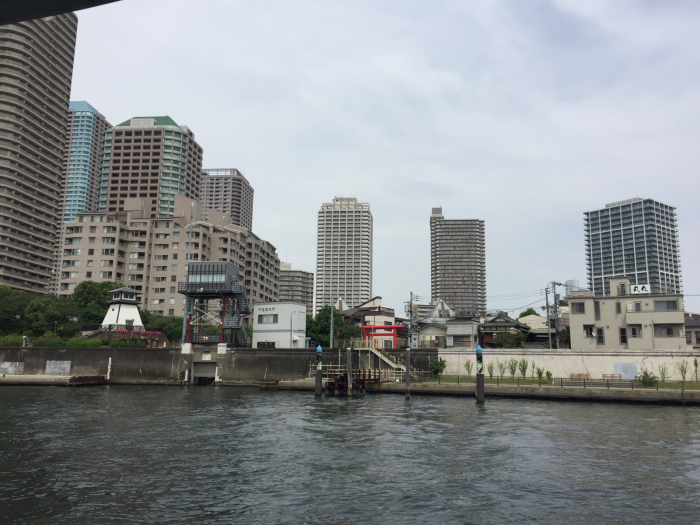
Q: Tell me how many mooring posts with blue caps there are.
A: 2